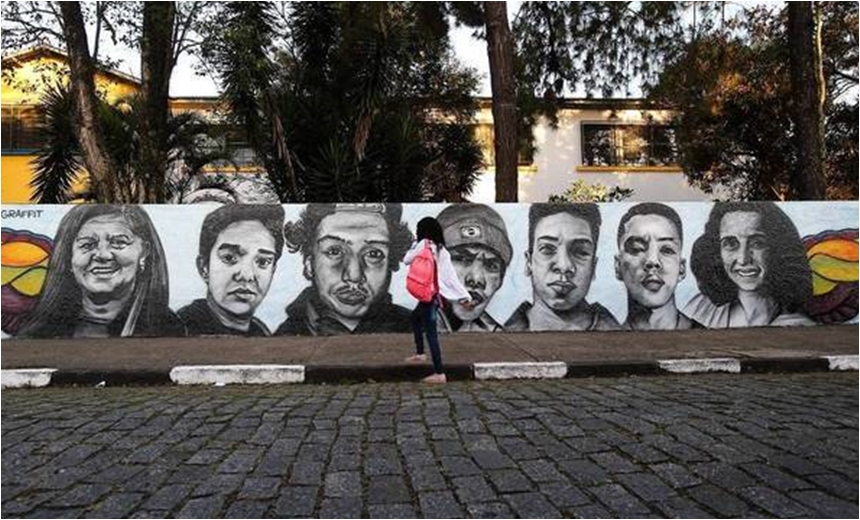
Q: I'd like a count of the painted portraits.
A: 7